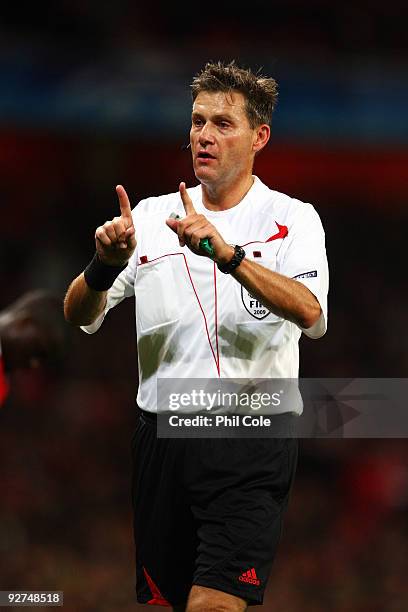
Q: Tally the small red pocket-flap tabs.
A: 2